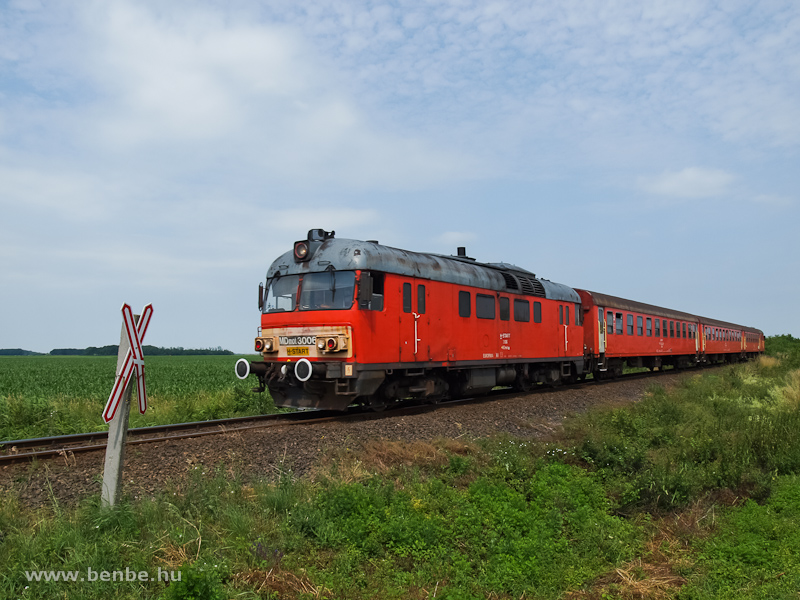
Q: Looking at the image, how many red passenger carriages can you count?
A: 3